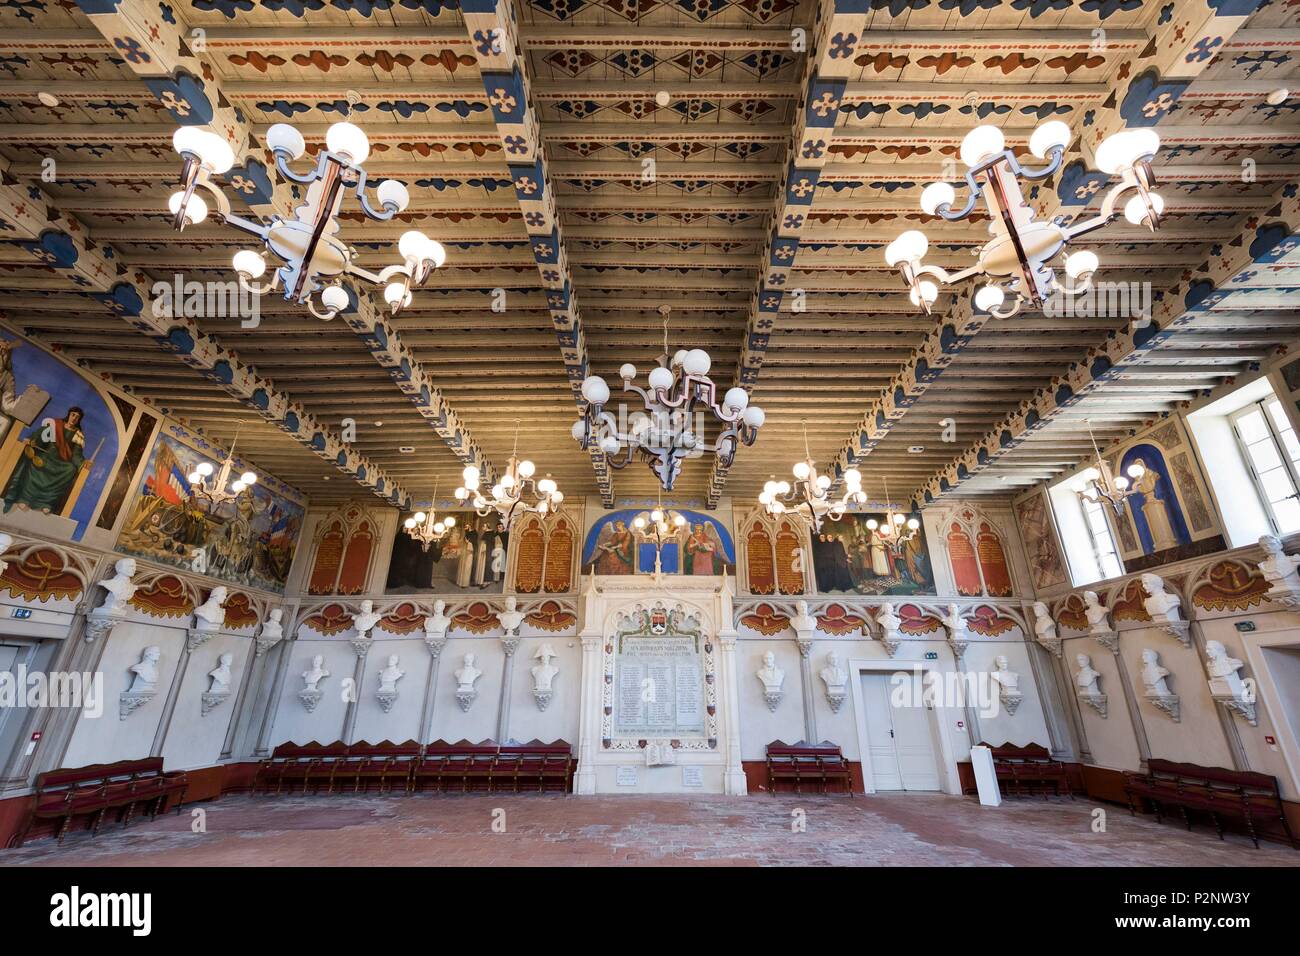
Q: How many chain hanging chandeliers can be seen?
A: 10